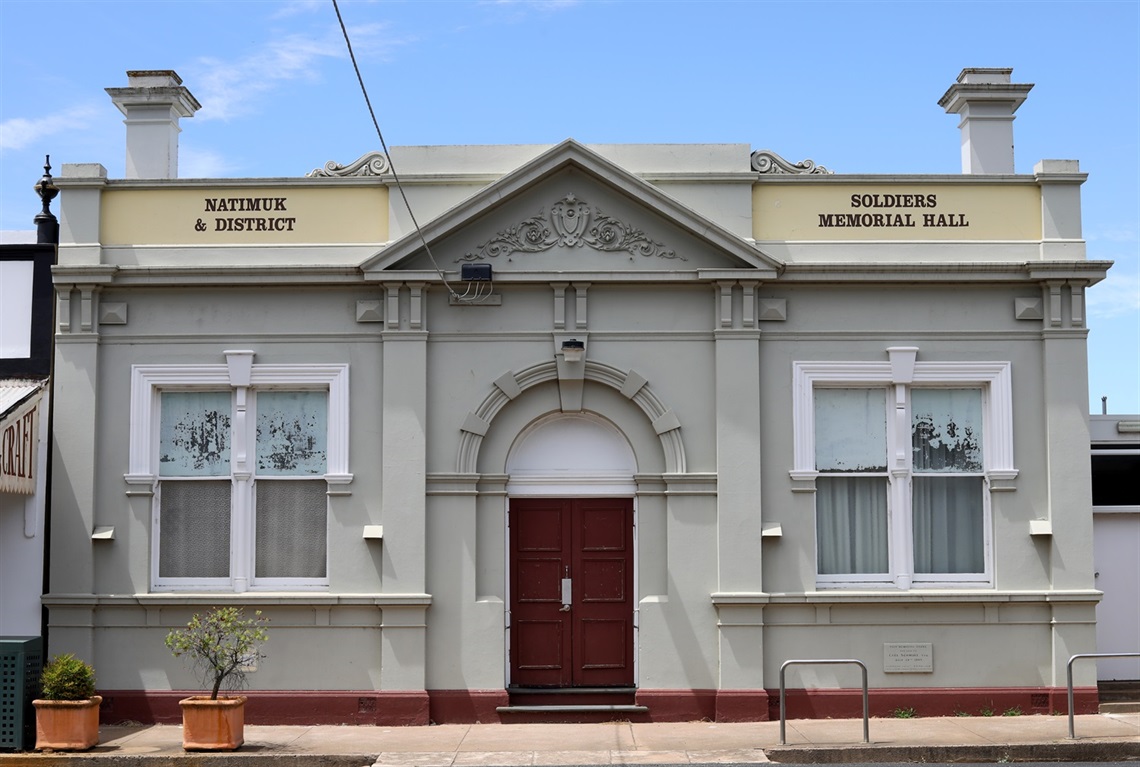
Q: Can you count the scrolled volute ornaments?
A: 2